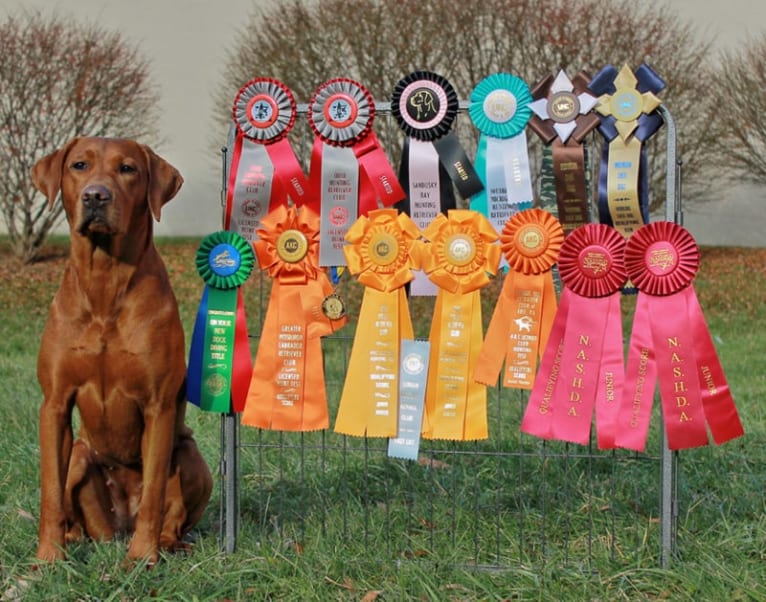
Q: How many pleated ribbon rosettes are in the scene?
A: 13